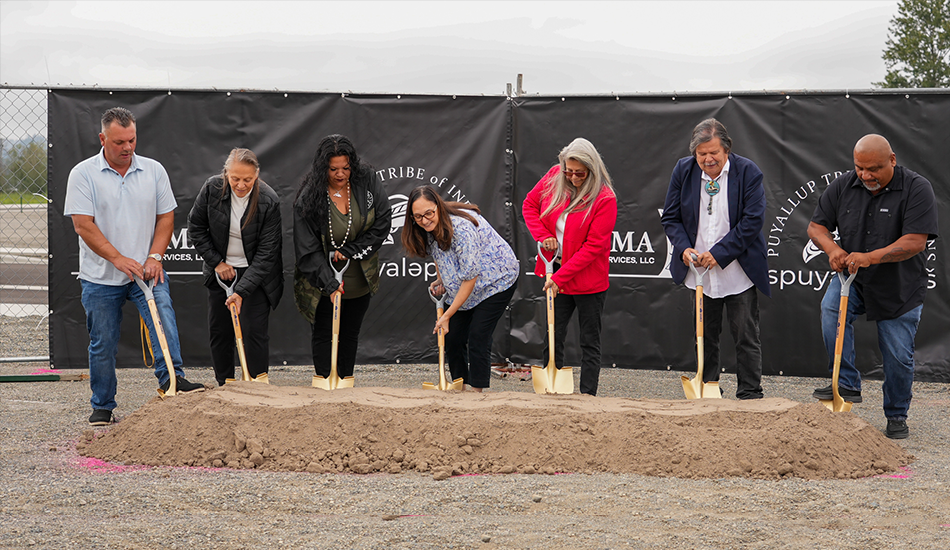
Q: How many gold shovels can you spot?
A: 7